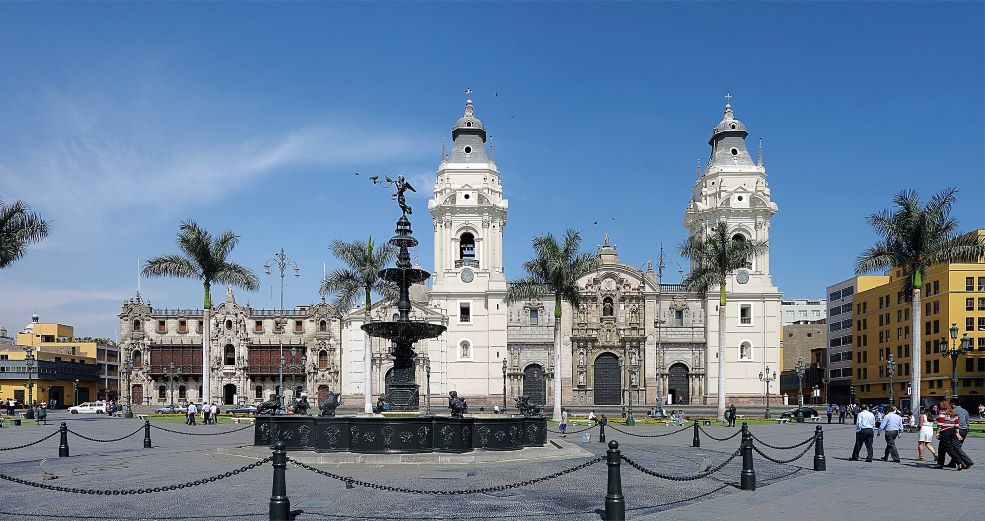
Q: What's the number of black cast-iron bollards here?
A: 9